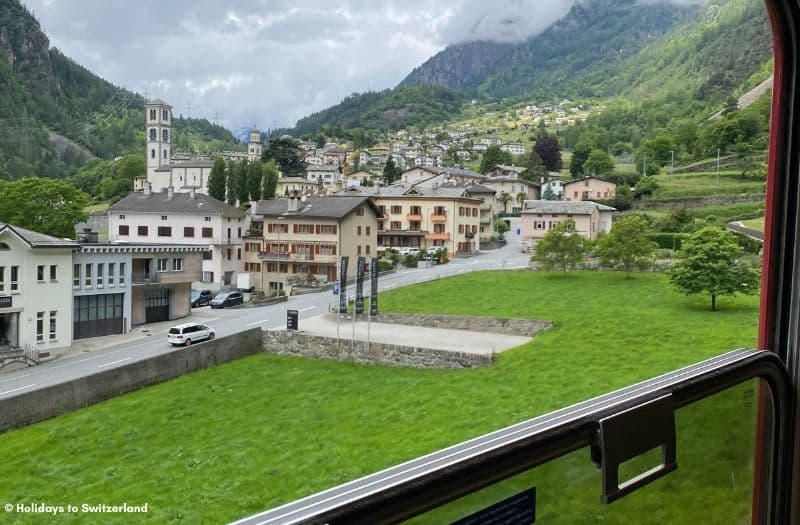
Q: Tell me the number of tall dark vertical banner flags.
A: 3